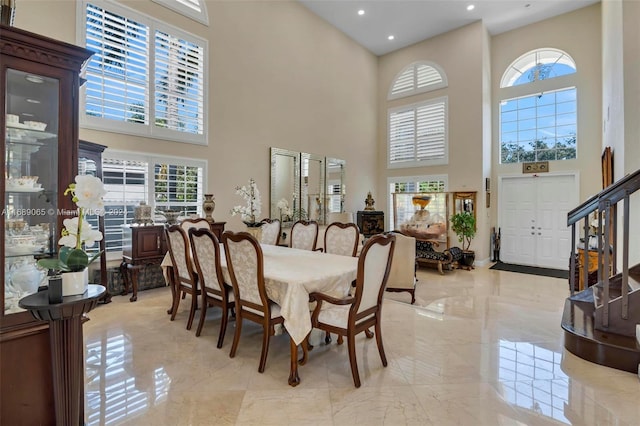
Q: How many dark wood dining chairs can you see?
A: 8